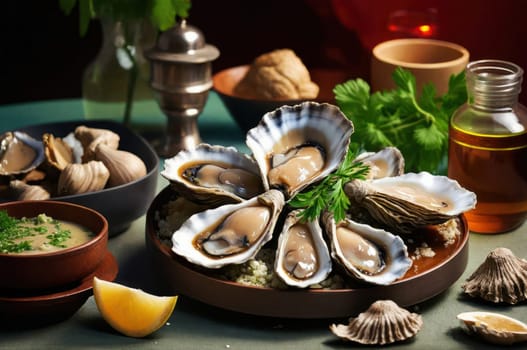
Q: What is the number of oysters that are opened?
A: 7